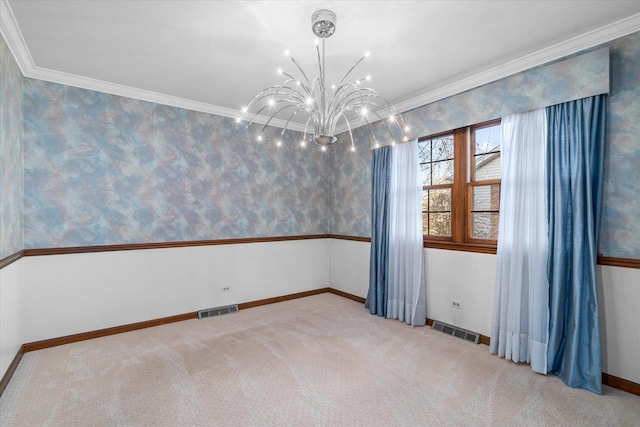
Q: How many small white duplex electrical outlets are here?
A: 2